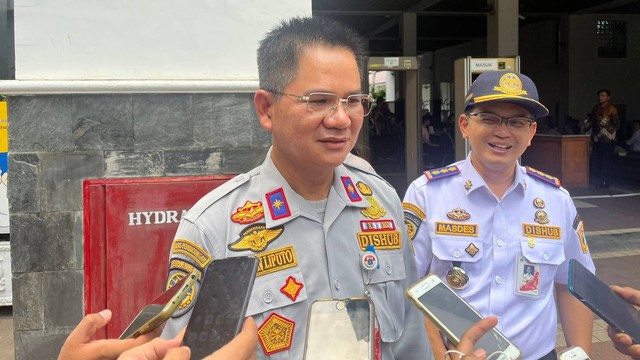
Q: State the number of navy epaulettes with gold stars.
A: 2